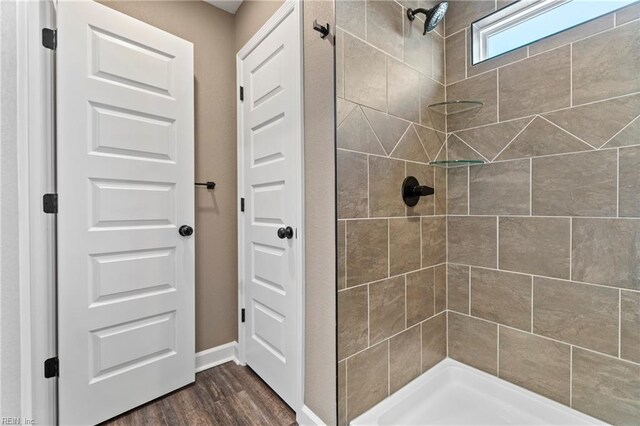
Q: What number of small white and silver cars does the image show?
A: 0